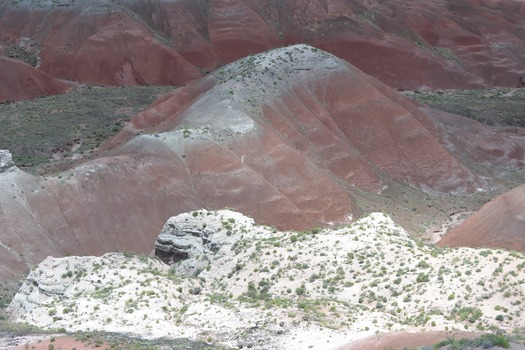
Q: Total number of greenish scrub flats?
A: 2